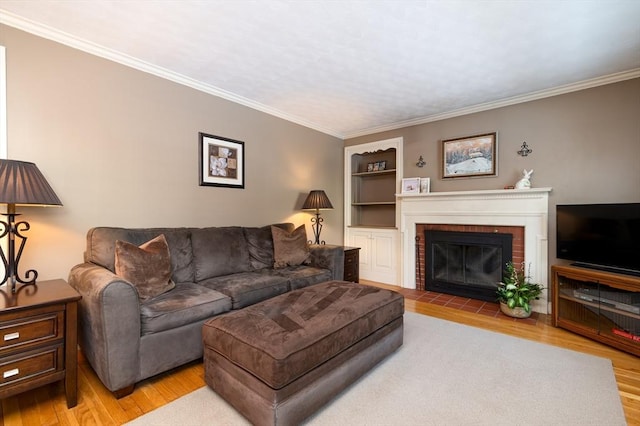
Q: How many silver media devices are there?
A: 1